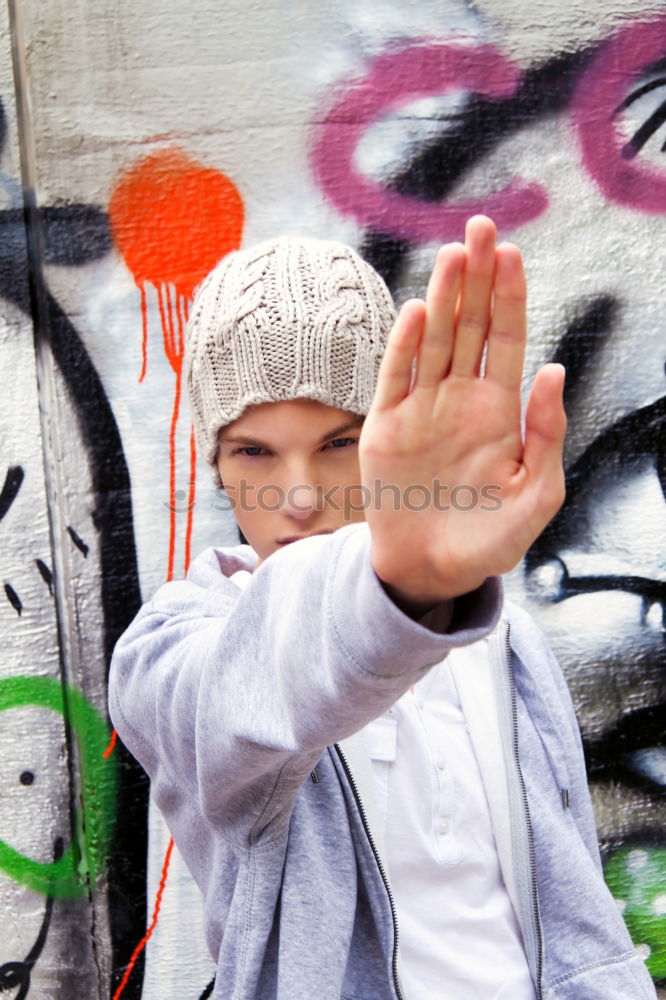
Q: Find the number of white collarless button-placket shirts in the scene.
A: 1